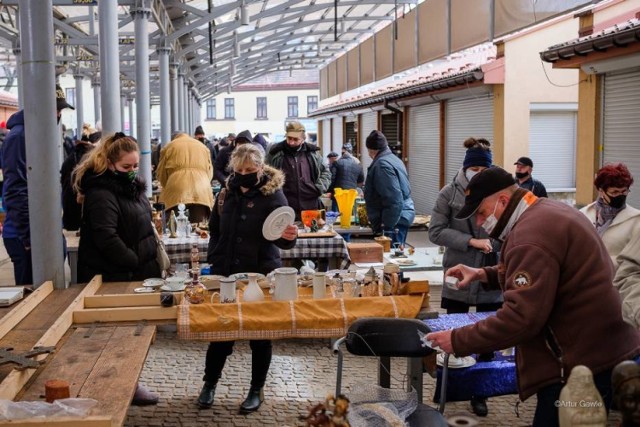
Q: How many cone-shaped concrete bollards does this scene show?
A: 0